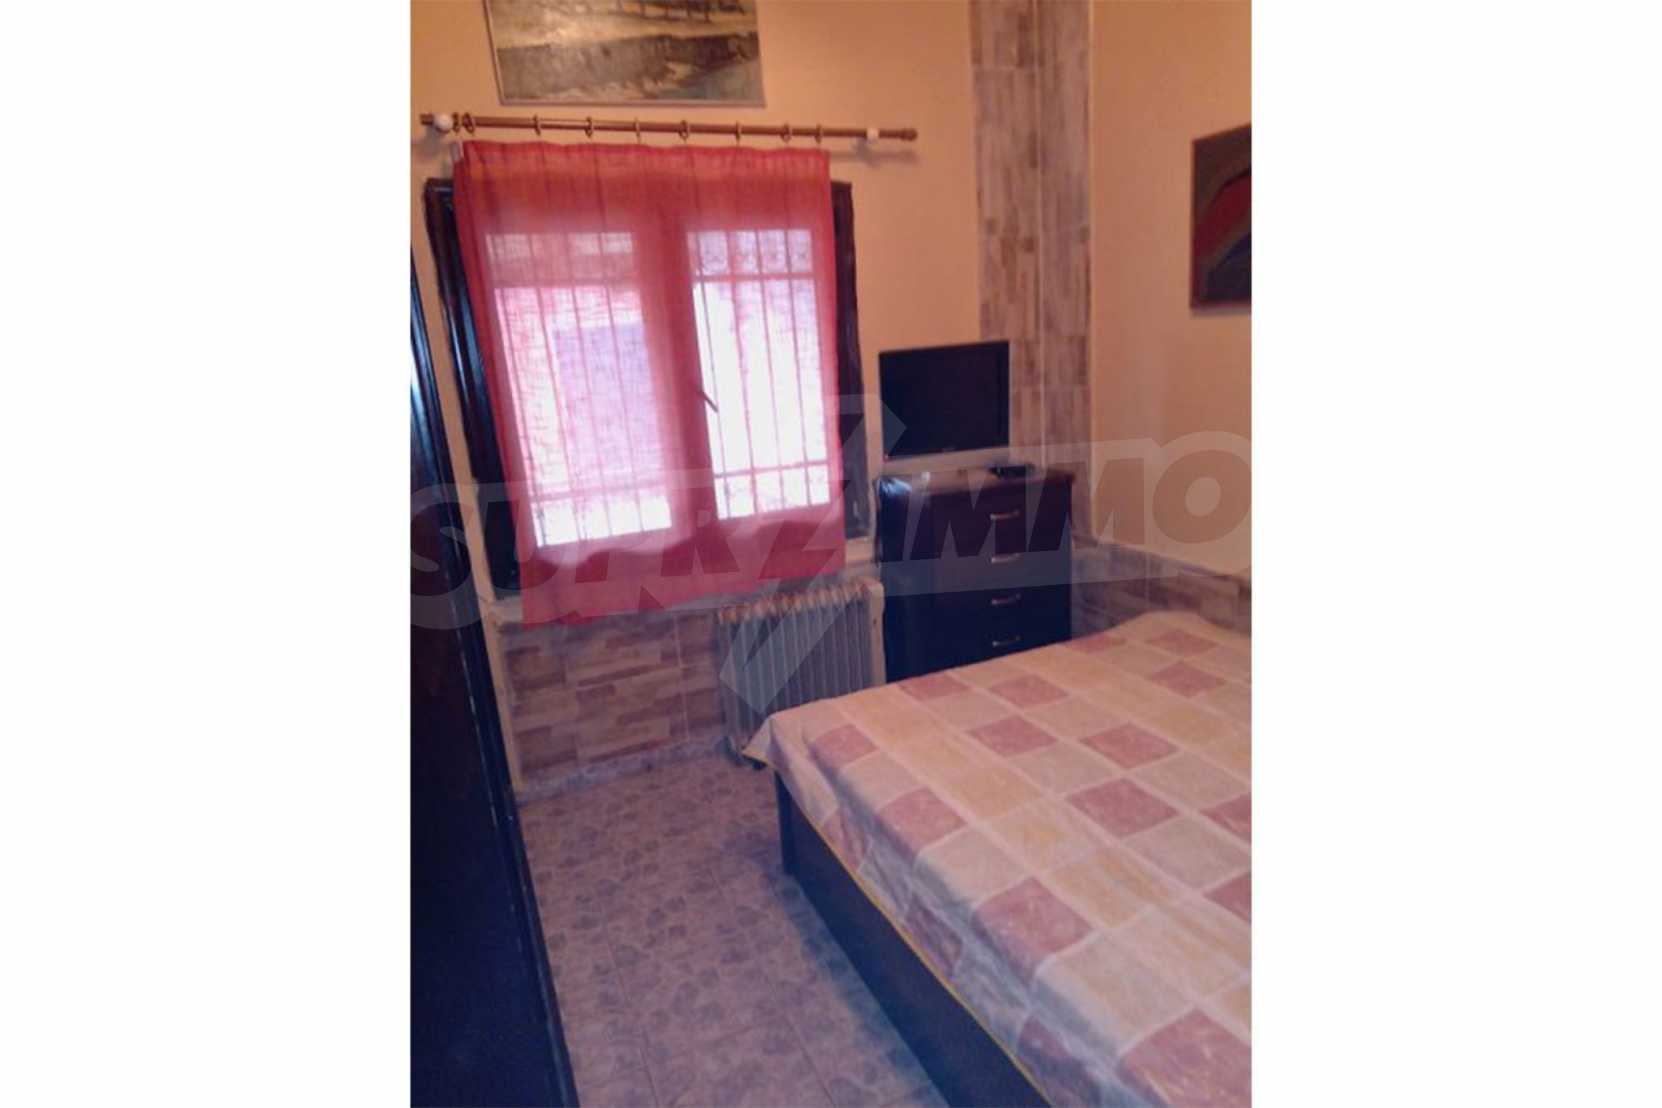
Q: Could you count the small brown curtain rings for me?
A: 9